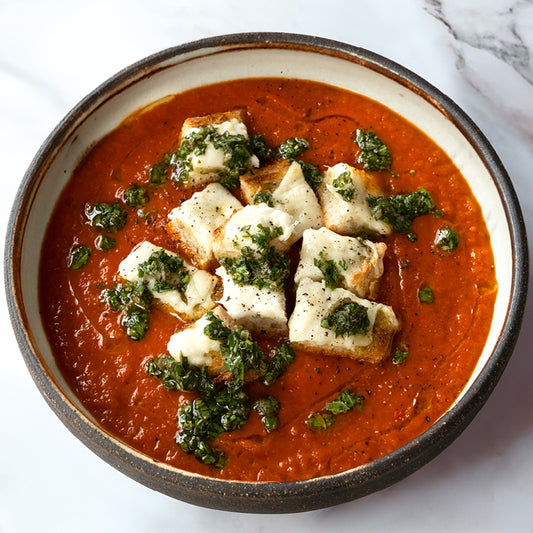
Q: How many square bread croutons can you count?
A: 10